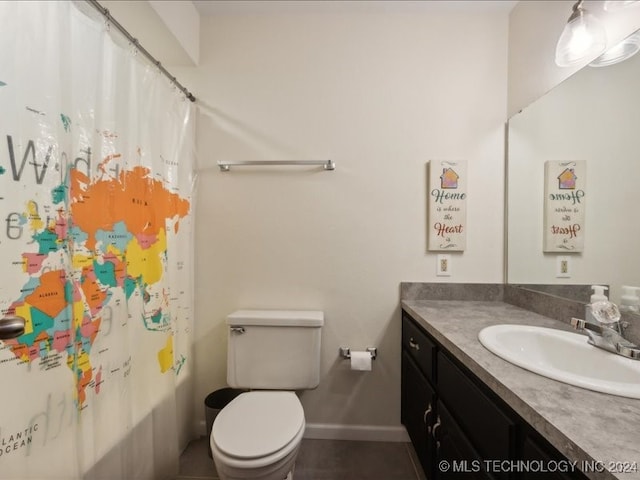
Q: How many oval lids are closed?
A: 1